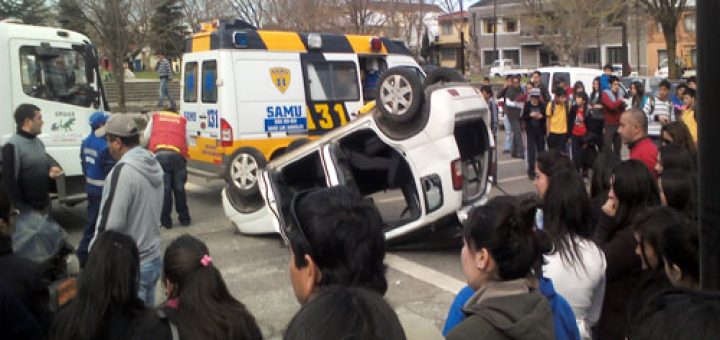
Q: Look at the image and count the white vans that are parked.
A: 1